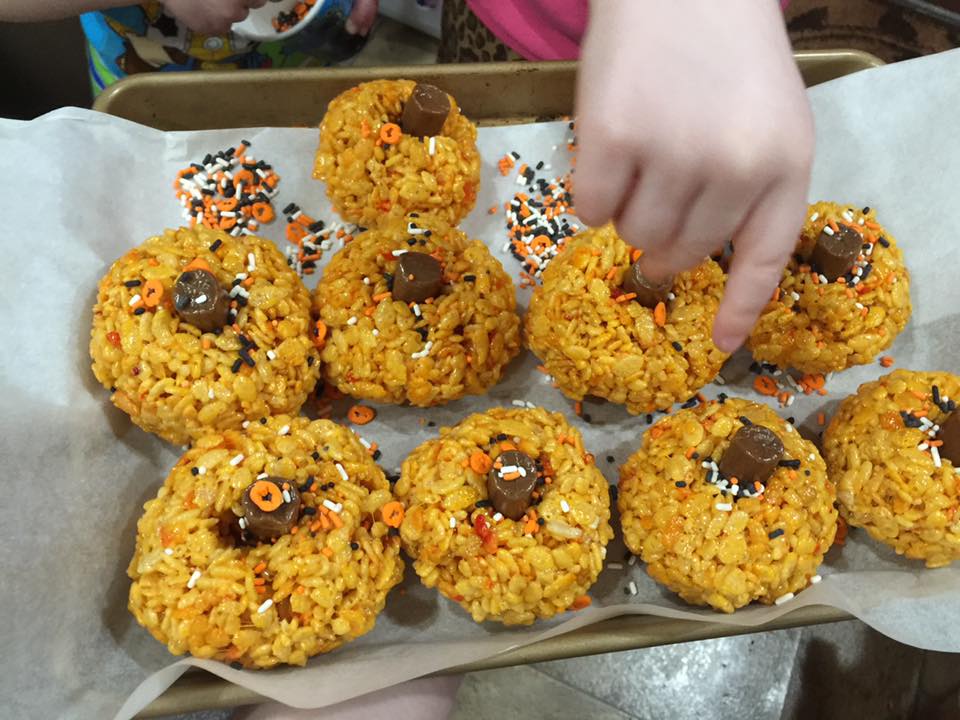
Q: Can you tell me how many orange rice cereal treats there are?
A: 9